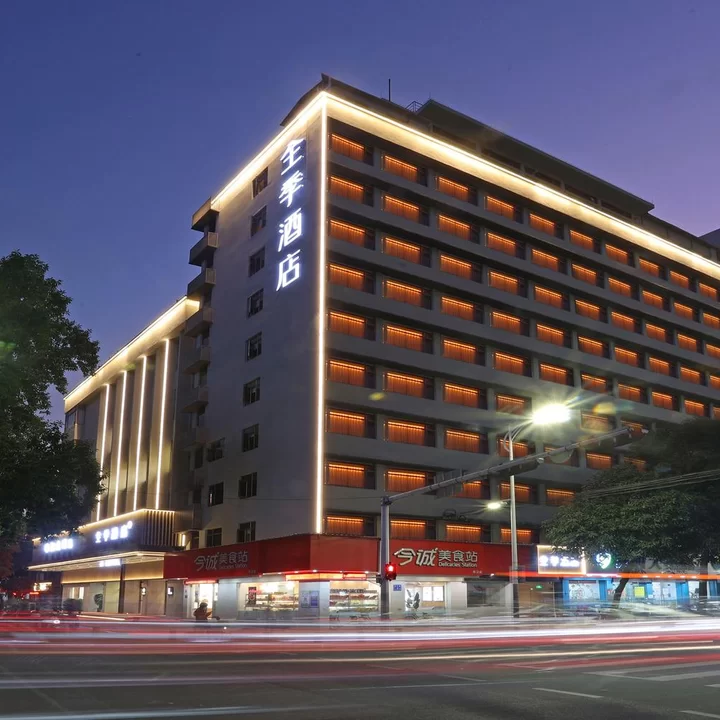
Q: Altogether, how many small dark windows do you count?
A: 12